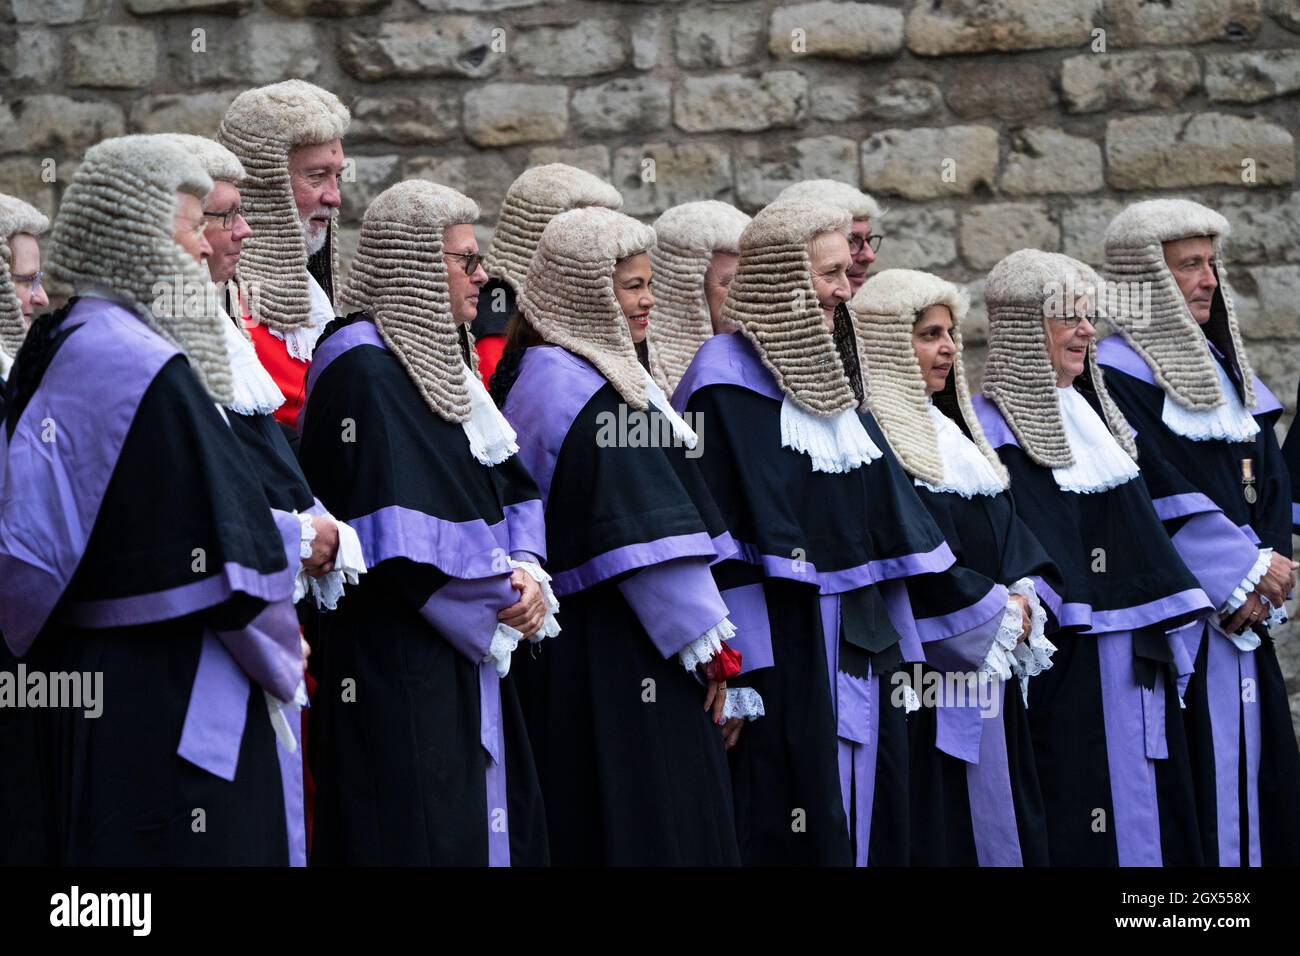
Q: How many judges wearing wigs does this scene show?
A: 13